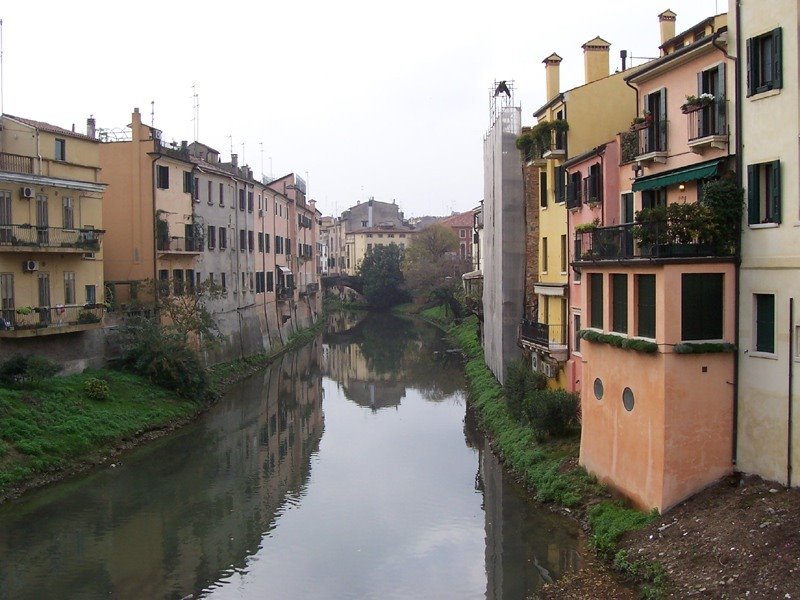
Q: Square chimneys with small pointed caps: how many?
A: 3